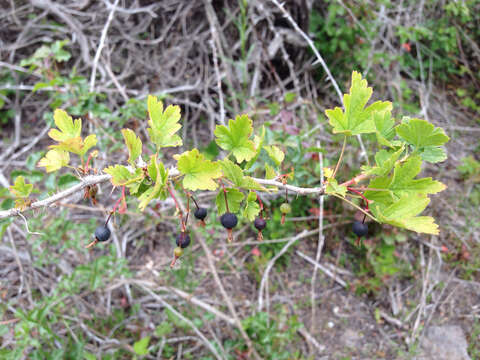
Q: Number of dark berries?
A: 6